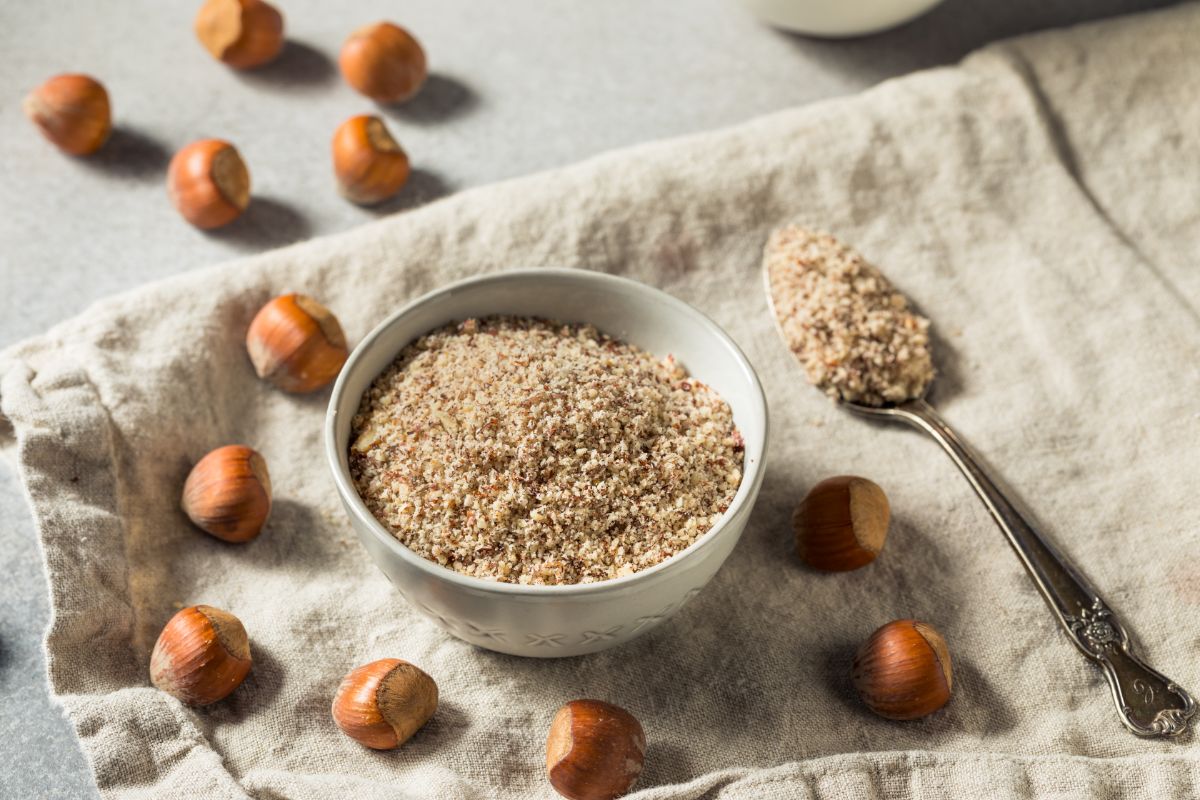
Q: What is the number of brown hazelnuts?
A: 12